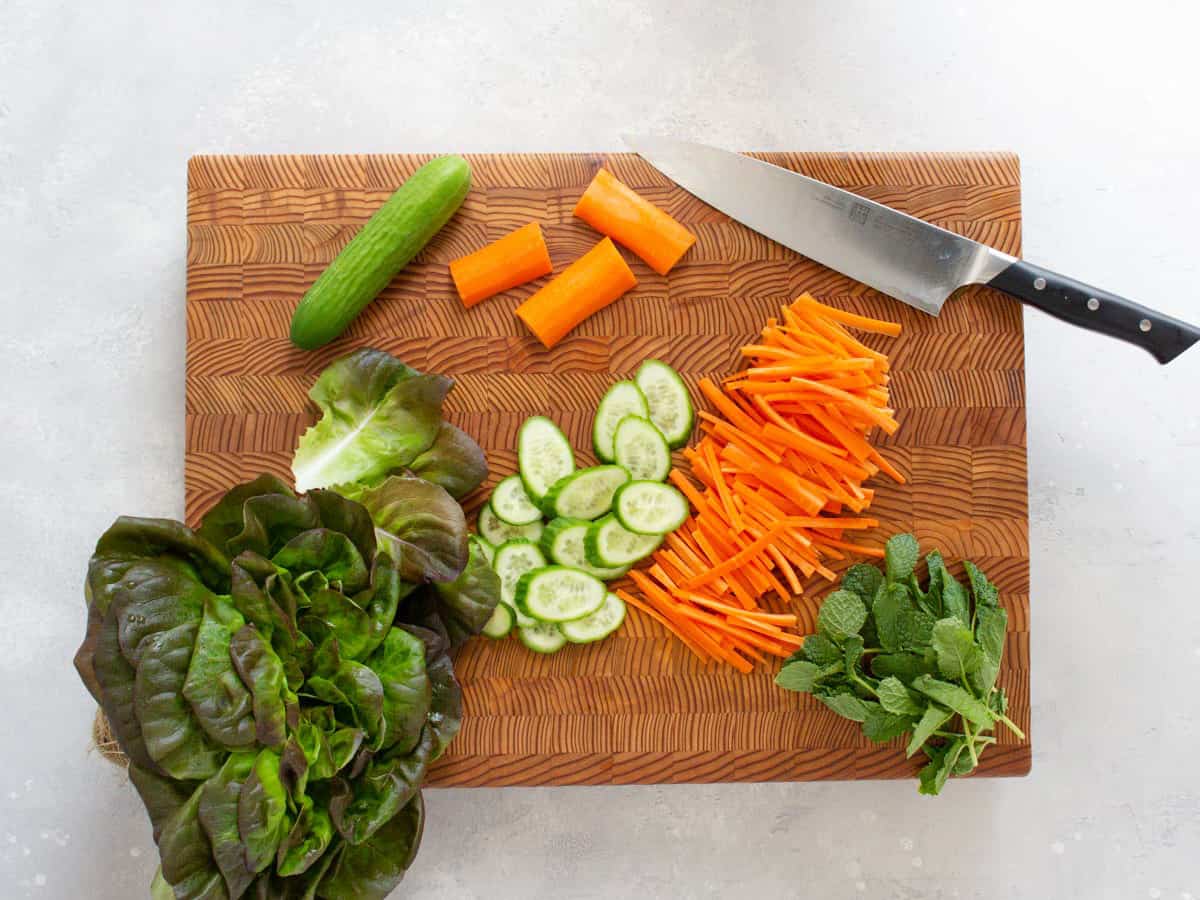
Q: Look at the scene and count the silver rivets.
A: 3